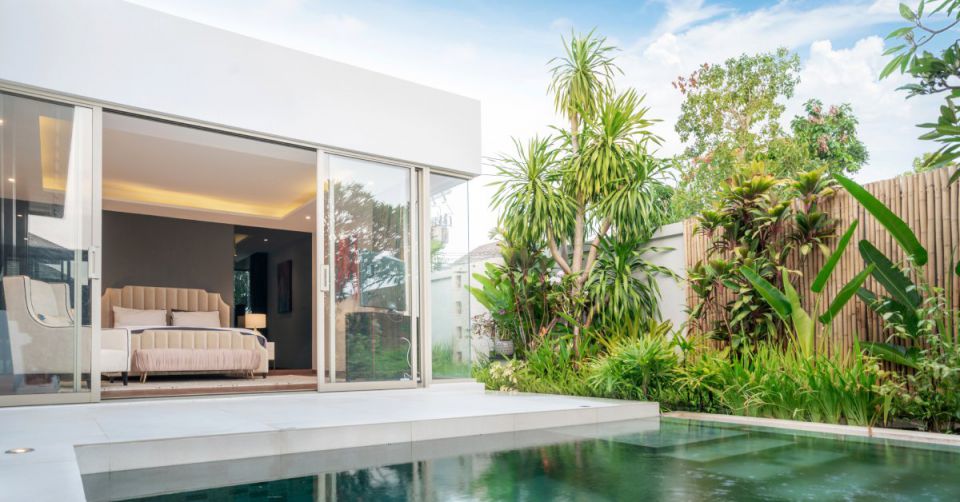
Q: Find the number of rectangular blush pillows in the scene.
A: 2